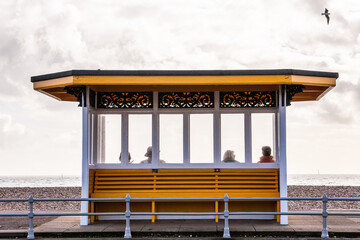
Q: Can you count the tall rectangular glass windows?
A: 6